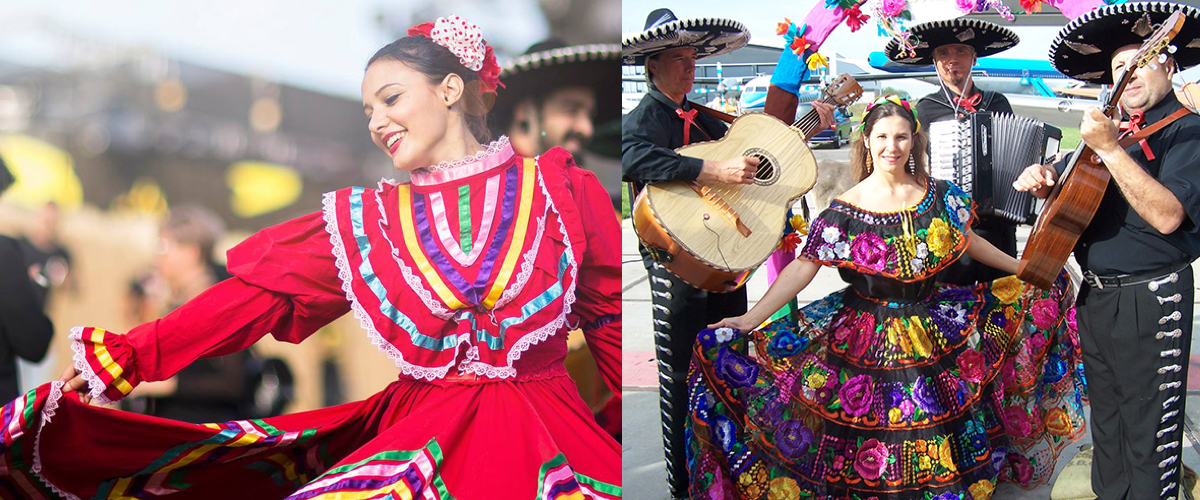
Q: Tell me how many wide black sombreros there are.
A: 4